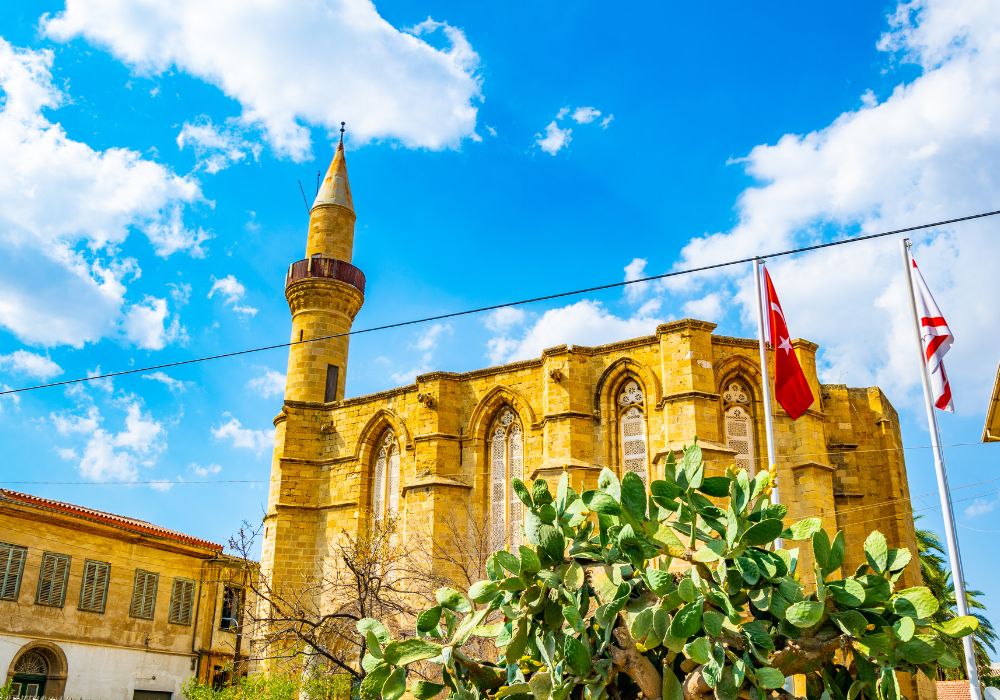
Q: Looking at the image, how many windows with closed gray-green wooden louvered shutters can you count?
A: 5